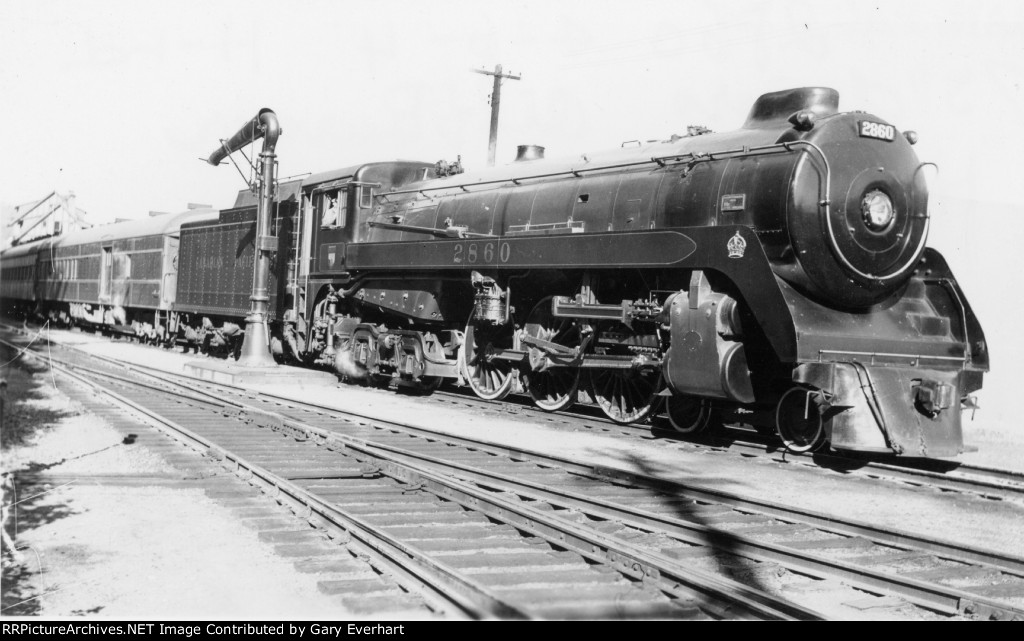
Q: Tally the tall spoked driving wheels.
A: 3